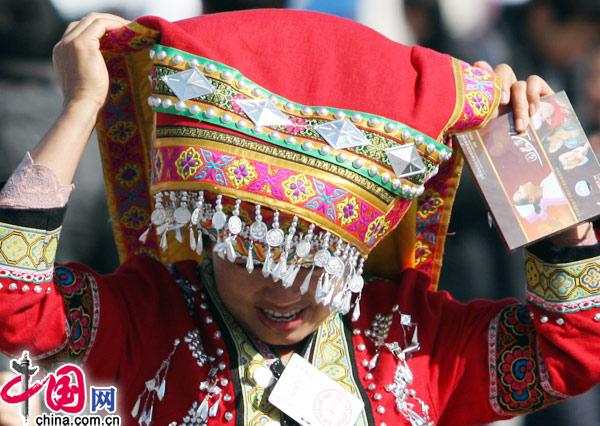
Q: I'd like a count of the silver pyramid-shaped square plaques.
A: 4